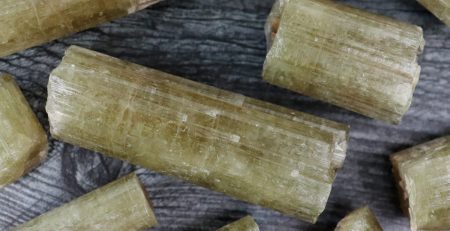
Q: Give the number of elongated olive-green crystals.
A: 9